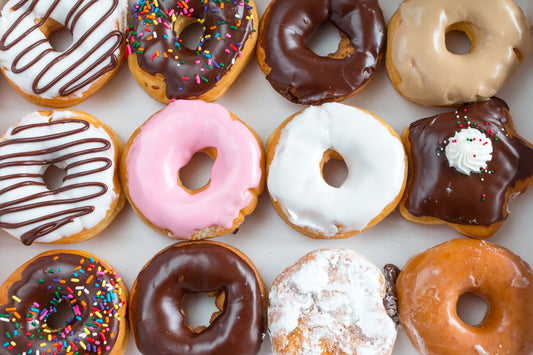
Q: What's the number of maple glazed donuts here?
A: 1